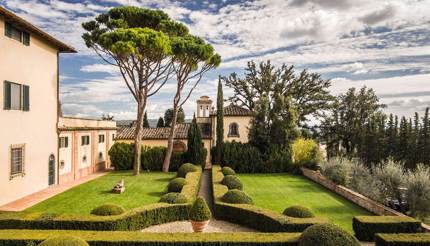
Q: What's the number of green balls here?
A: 10